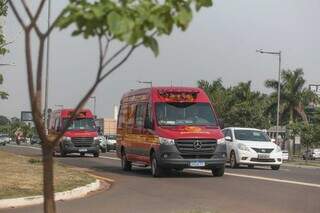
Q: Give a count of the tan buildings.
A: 1